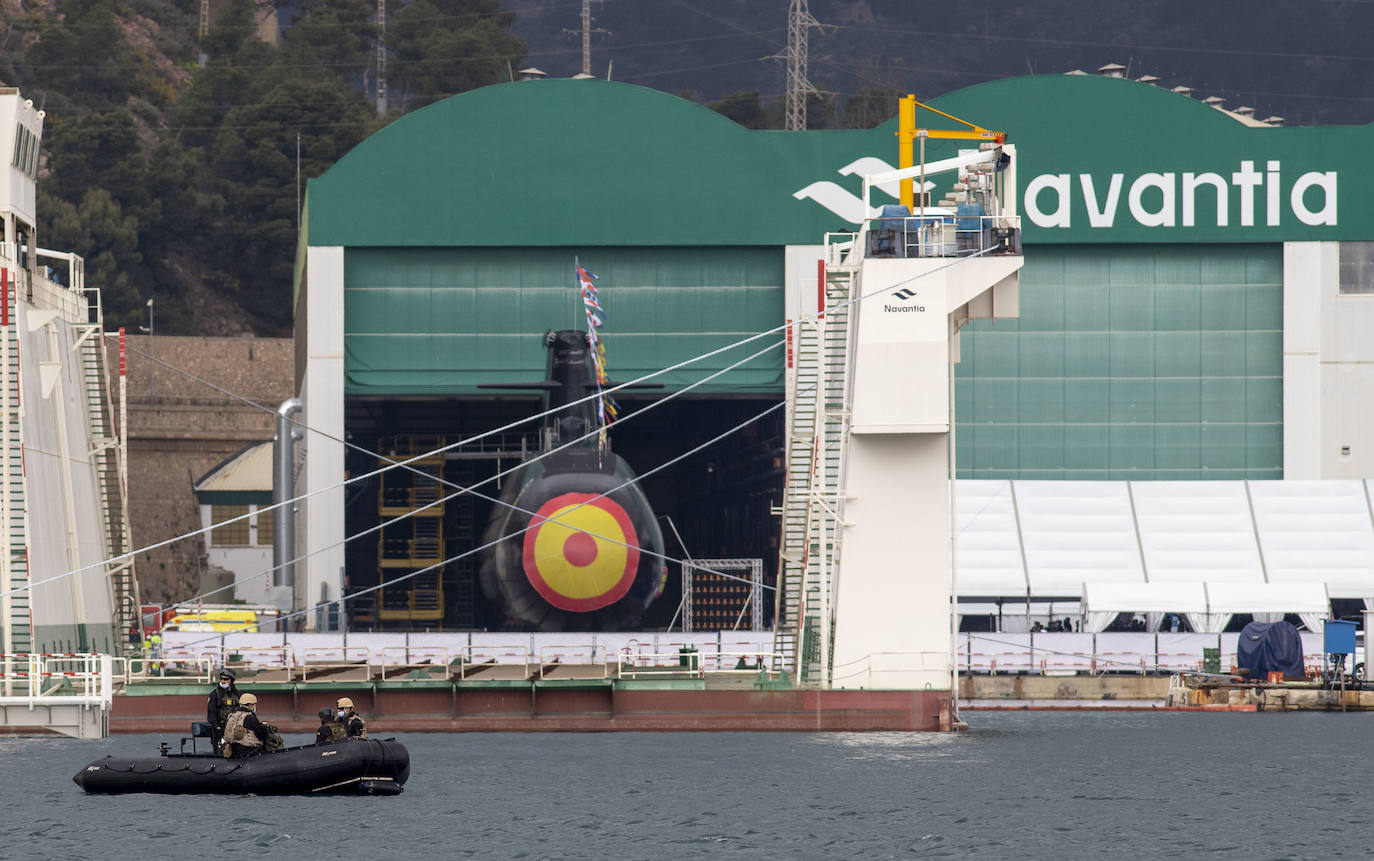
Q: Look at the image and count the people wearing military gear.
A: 4